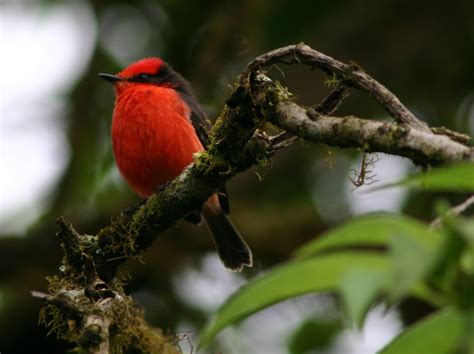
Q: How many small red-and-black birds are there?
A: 1